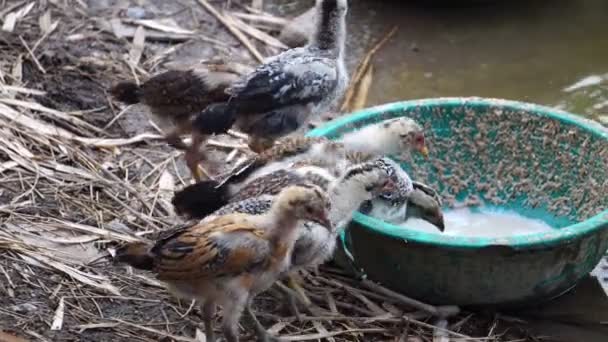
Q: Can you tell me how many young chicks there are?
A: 6